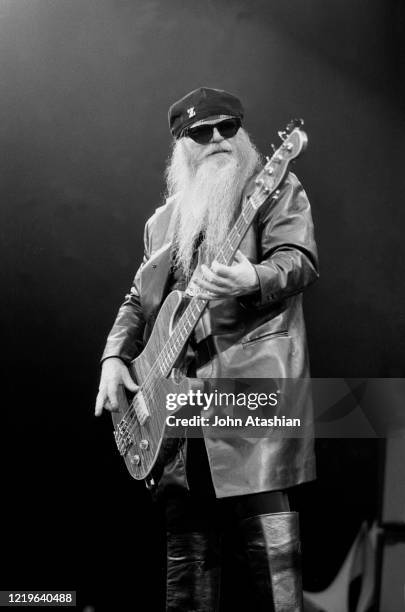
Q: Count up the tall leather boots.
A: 2